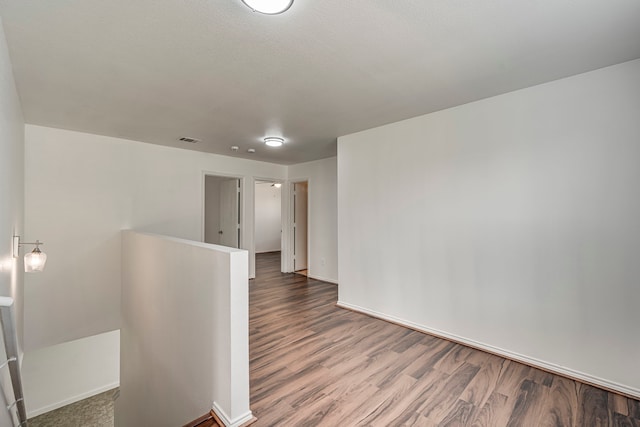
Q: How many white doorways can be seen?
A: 3